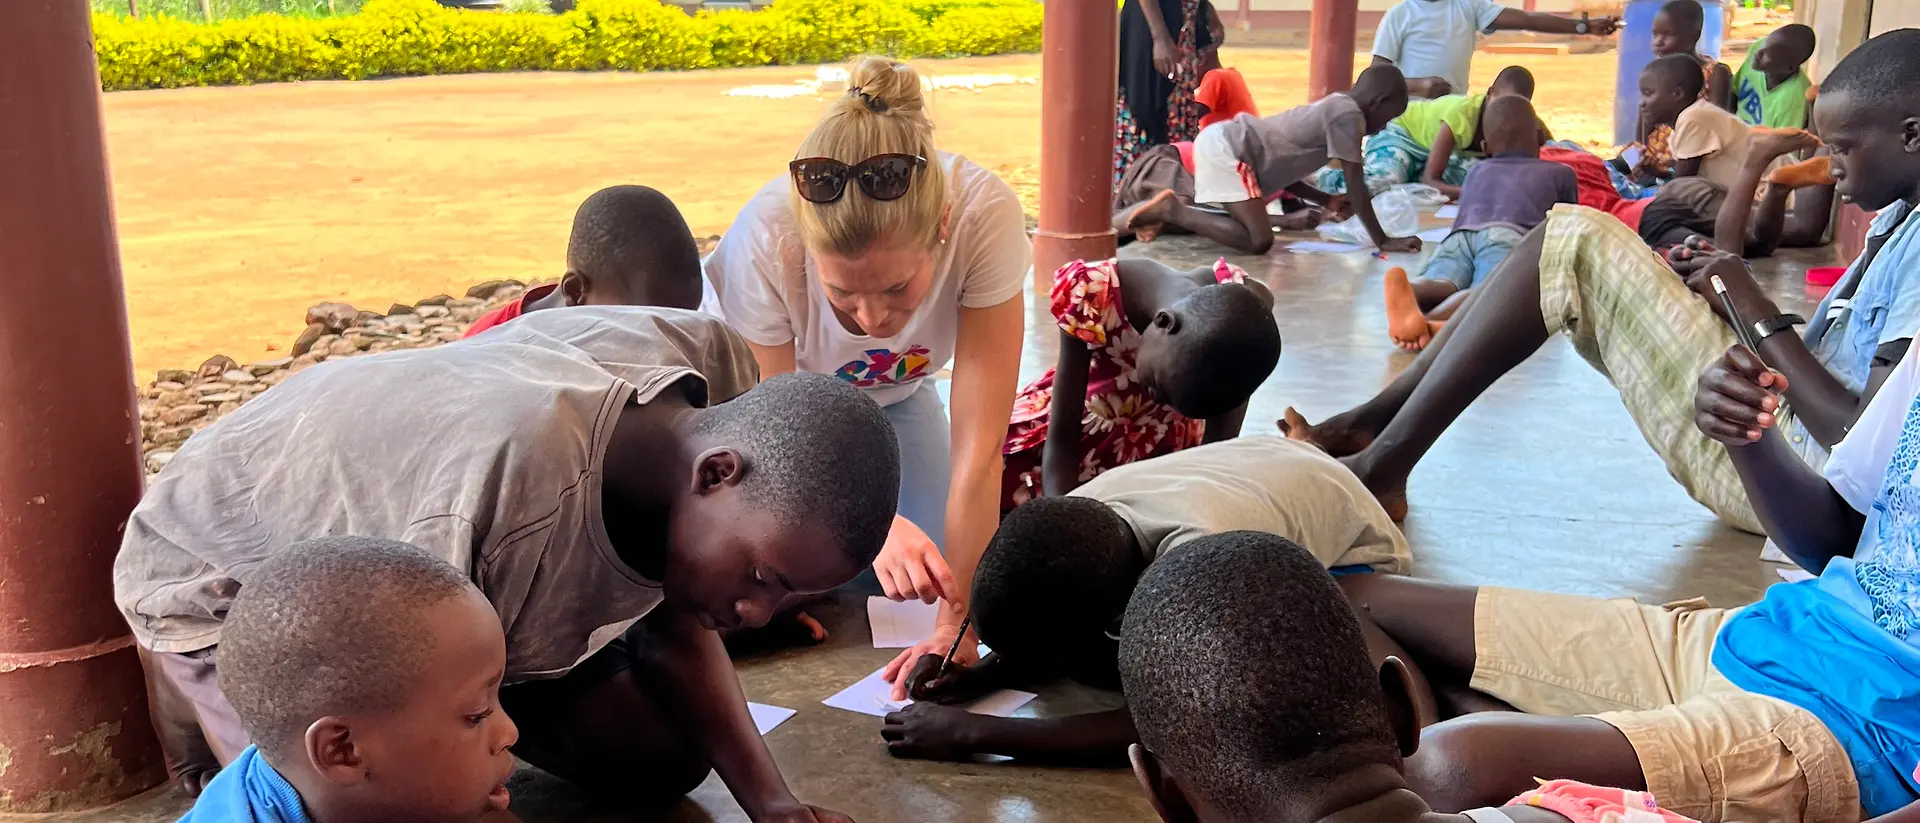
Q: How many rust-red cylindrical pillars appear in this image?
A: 3